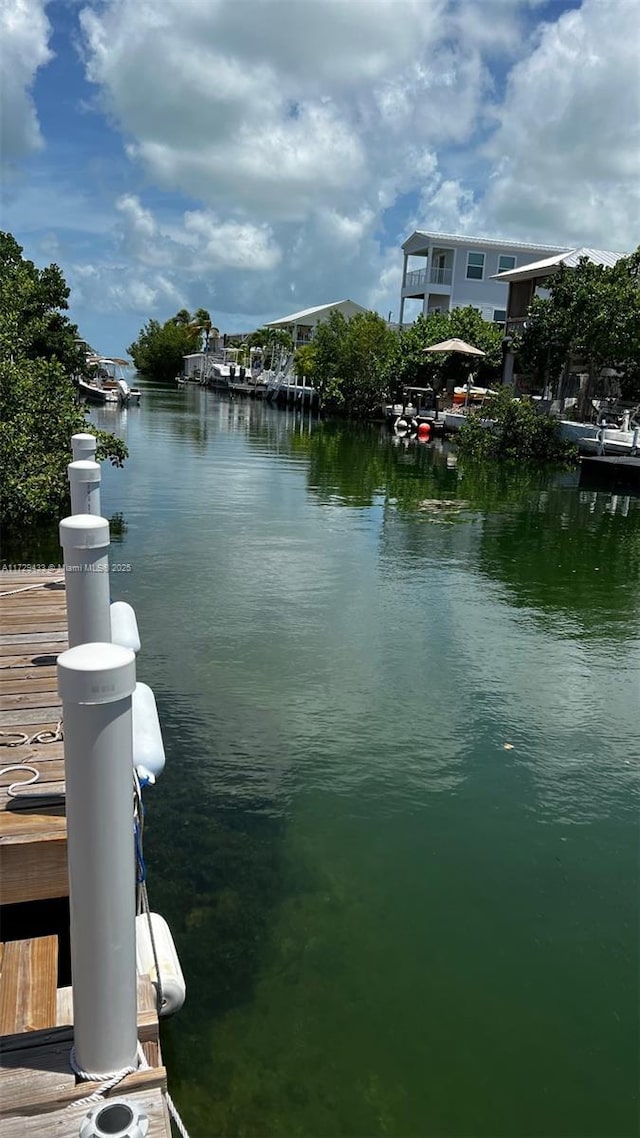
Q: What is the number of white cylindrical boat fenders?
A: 3